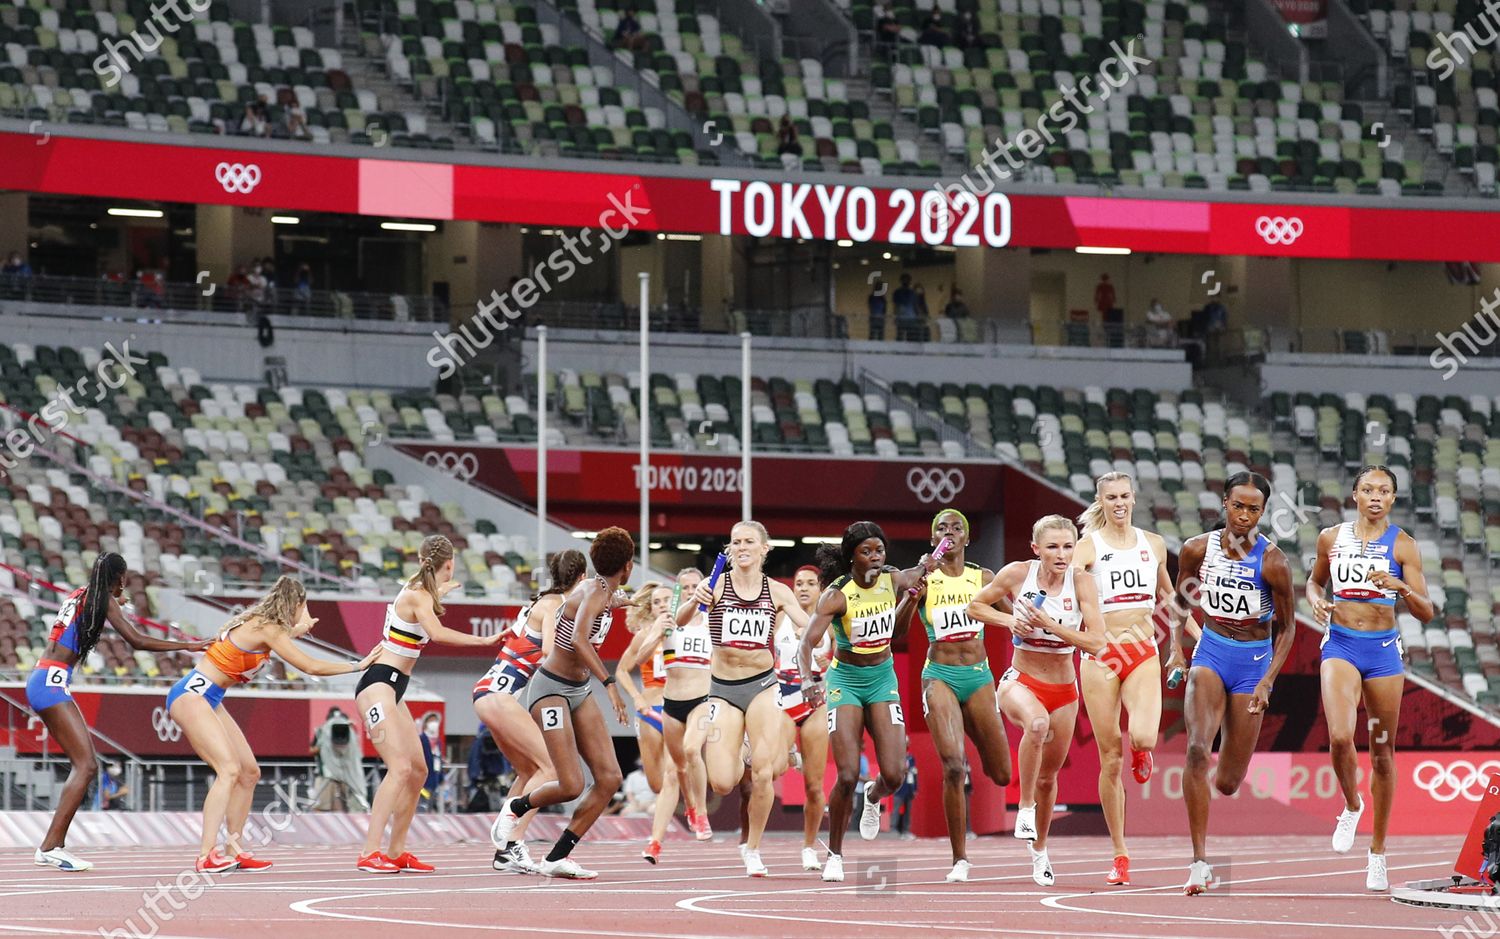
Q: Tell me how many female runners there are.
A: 15